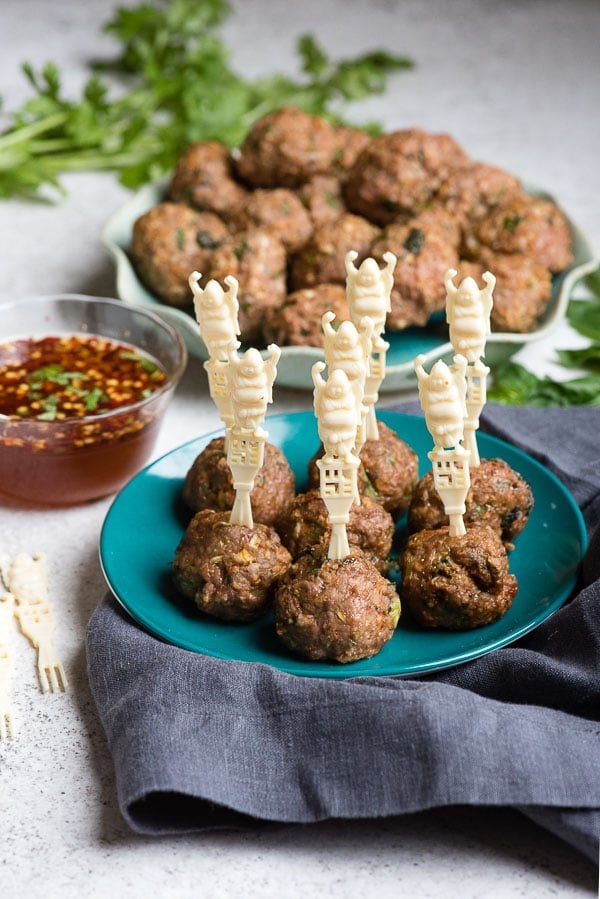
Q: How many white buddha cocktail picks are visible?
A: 9